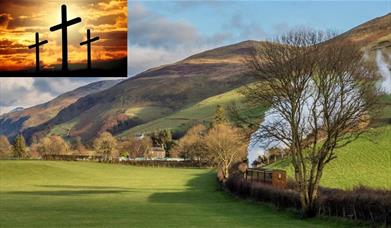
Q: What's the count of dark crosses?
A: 3